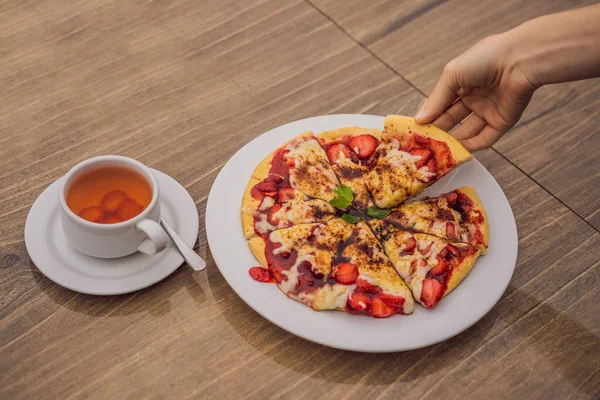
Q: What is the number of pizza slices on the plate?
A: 8